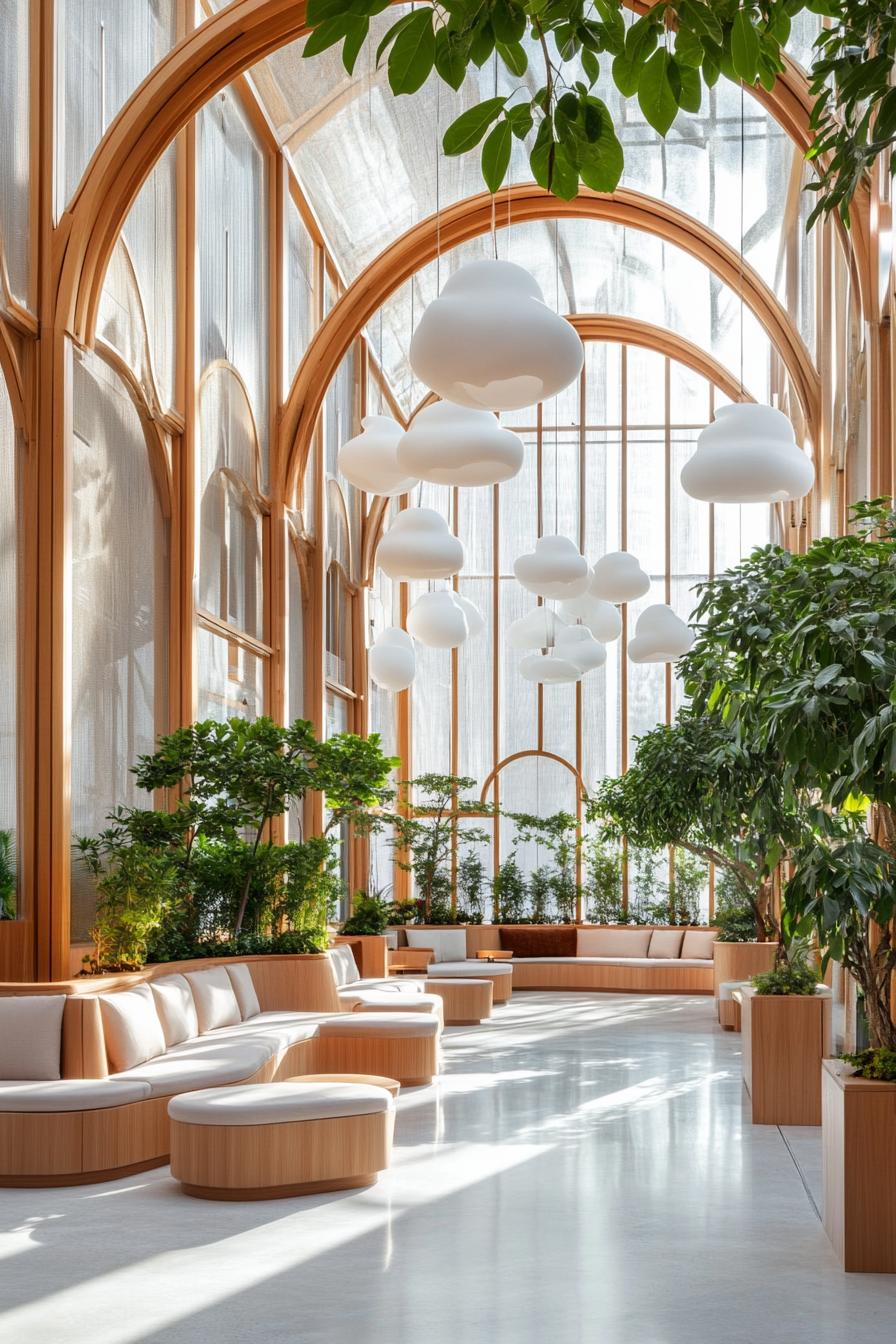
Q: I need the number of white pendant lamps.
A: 15